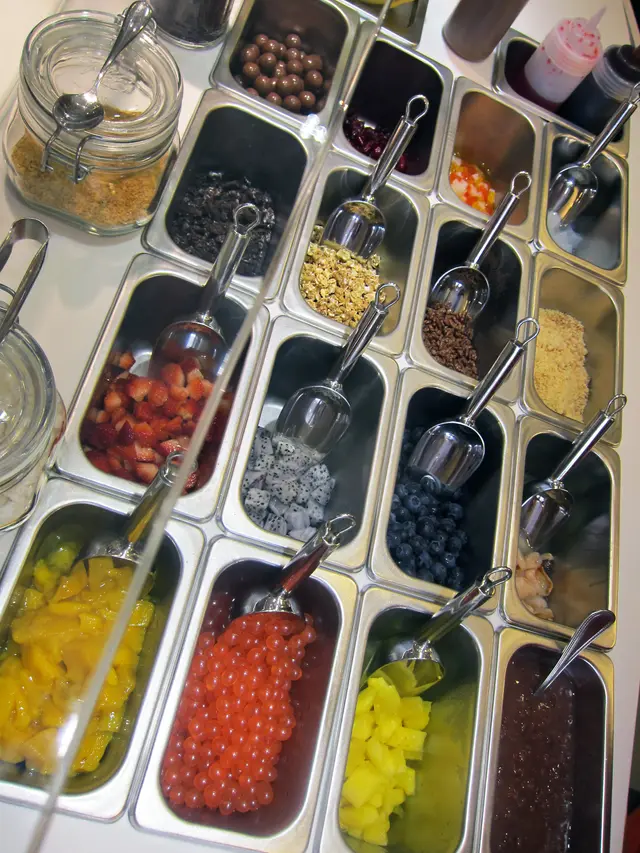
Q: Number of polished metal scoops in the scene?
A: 10